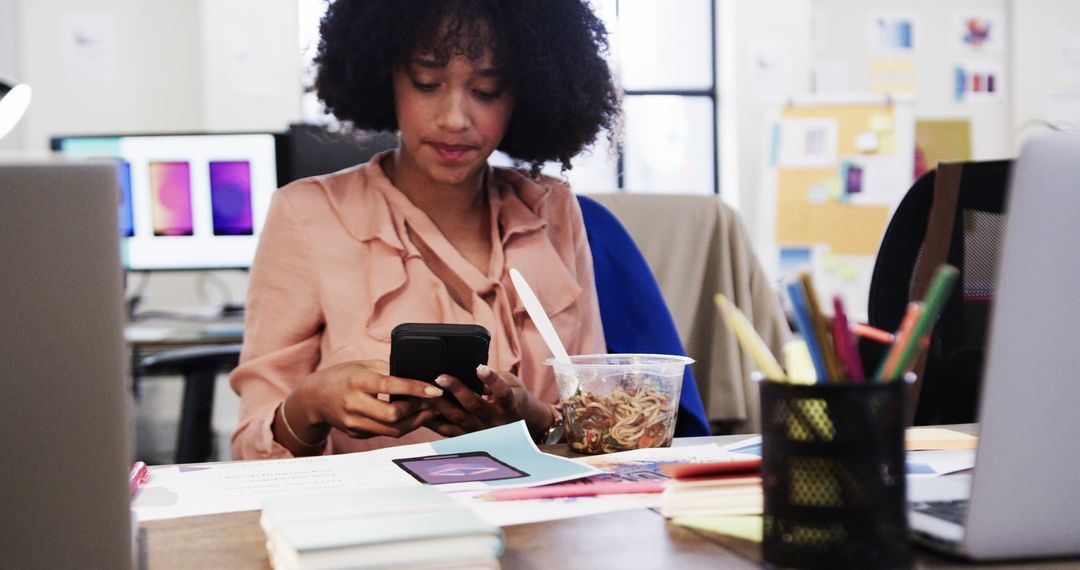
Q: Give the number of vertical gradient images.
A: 3